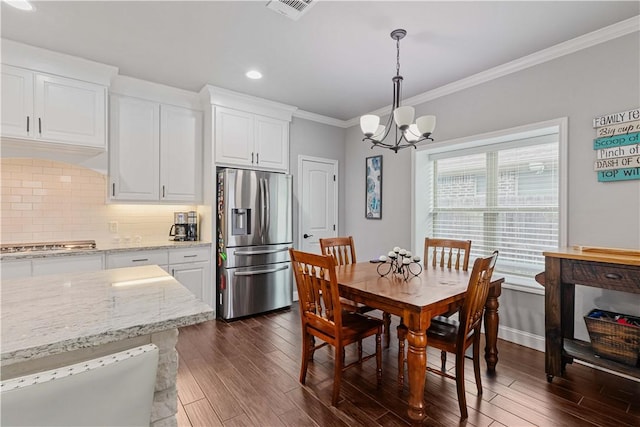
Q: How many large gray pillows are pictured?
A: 0